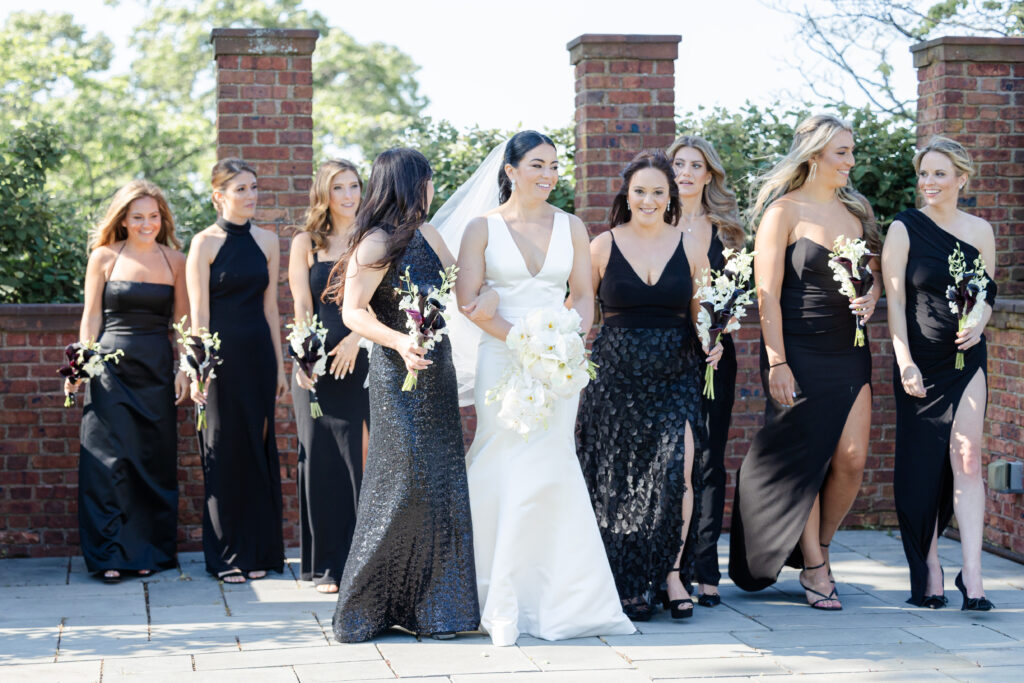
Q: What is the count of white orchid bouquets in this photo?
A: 1